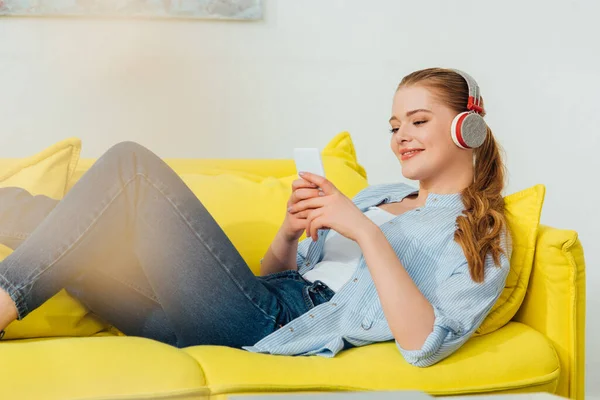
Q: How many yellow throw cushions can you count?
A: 3